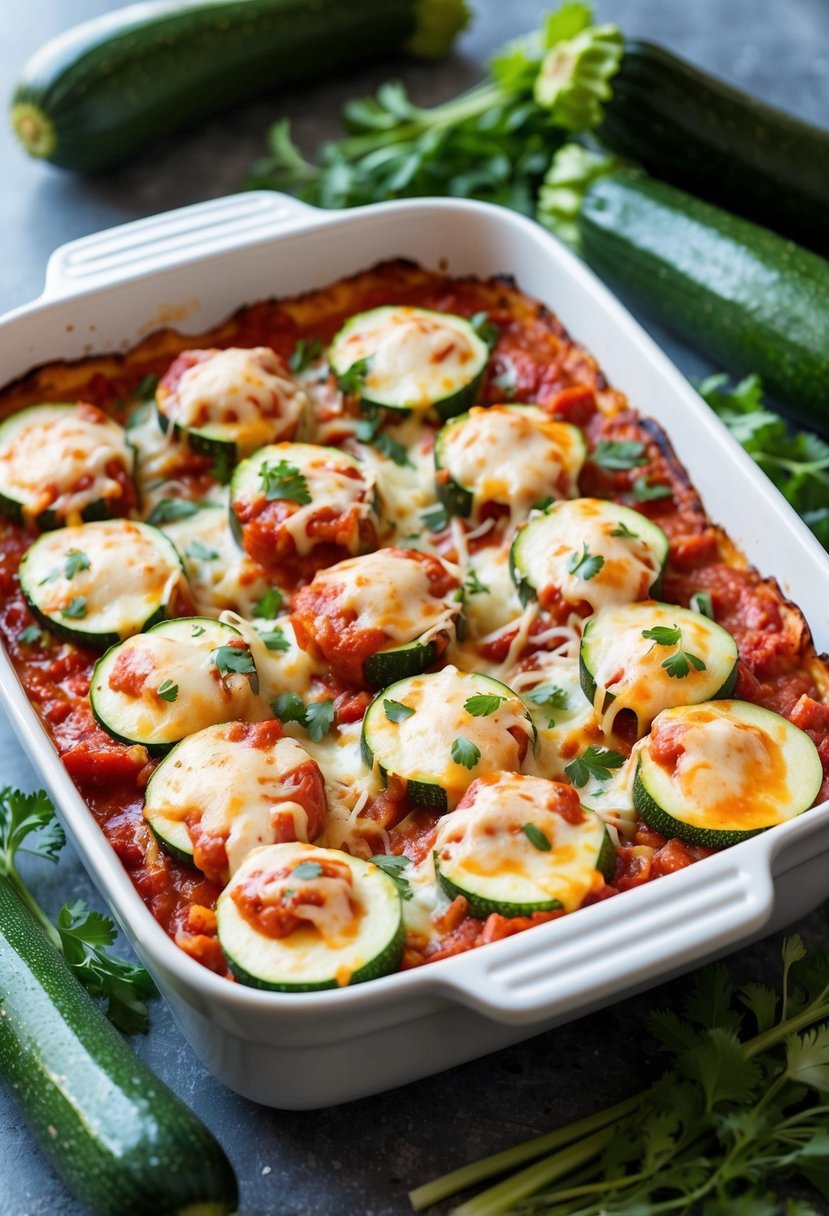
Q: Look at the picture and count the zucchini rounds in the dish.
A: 15